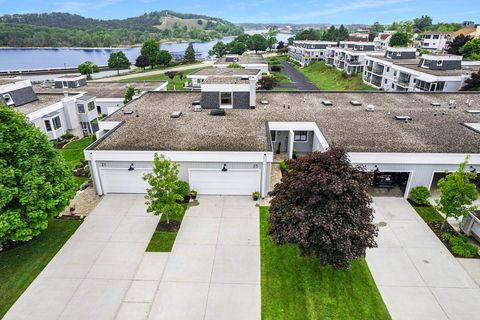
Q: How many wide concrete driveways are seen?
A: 3